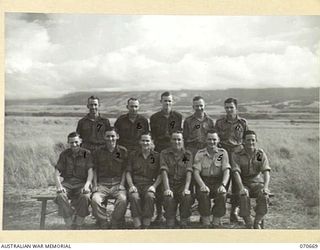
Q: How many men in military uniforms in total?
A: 11